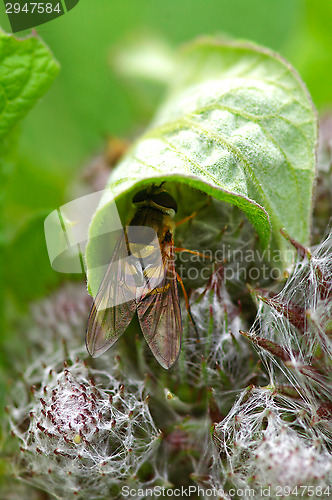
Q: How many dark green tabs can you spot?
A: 2